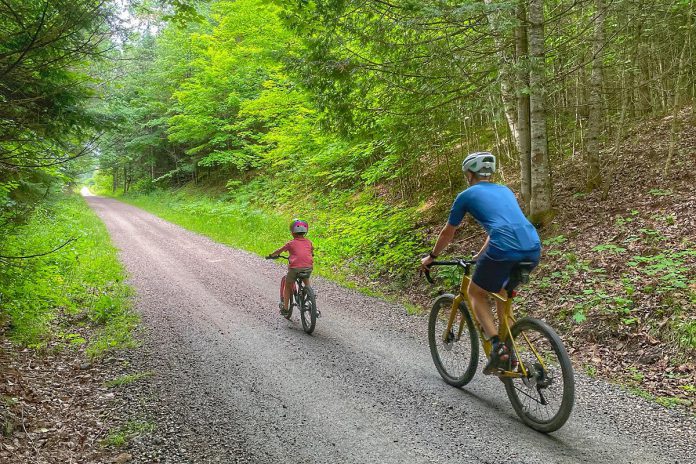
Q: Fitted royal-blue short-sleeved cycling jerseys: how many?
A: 1